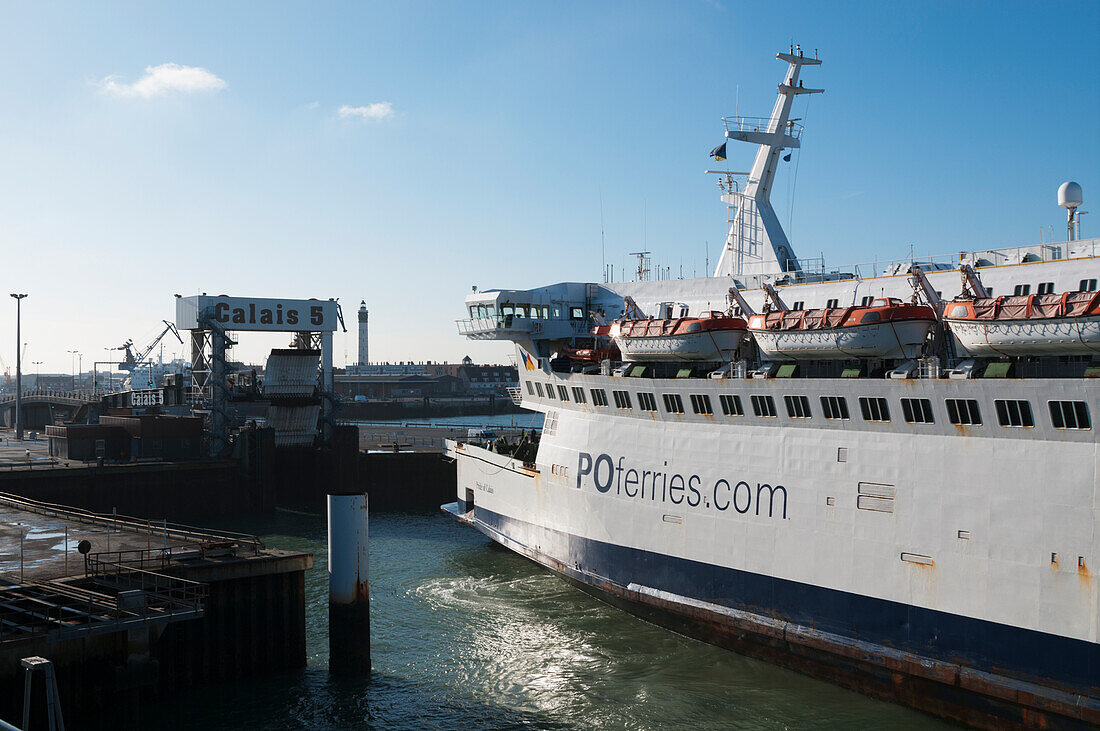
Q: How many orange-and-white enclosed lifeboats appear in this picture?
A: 3